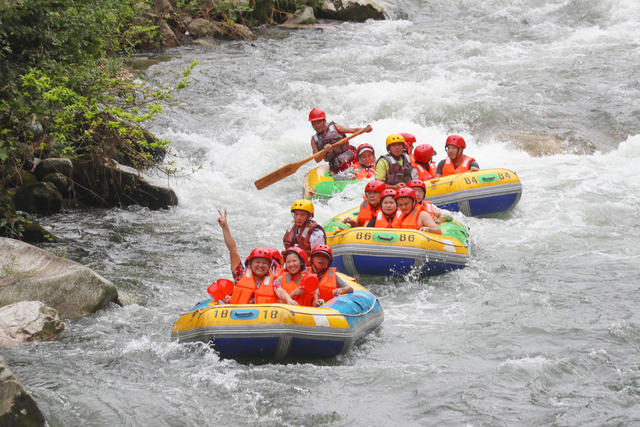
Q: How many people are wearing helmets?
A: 15